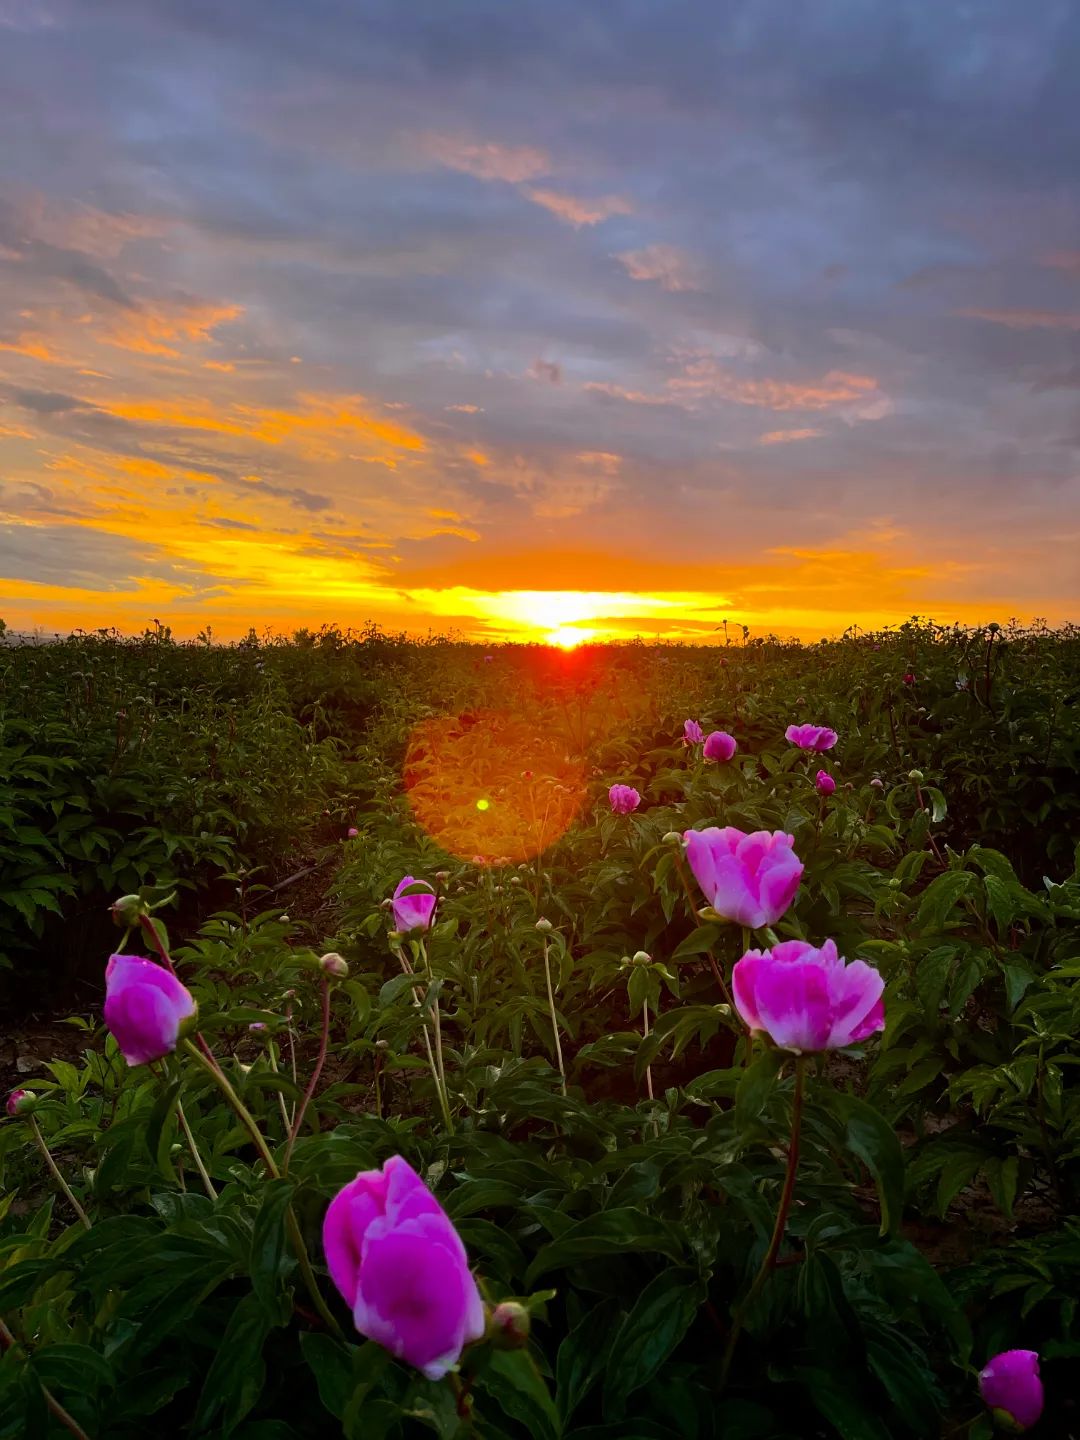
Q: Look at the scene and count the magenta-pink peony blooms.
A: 11